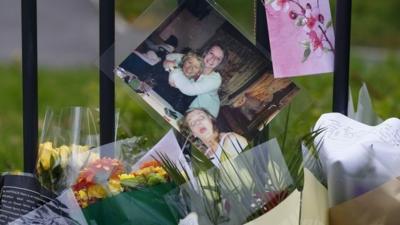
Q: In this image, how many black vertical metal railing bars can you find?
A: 4